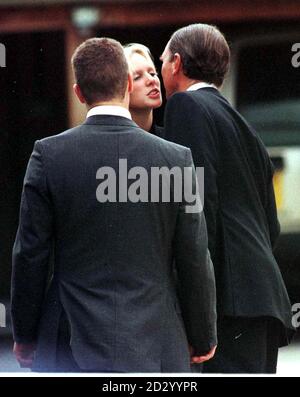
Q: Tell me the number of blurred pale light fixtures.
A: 1